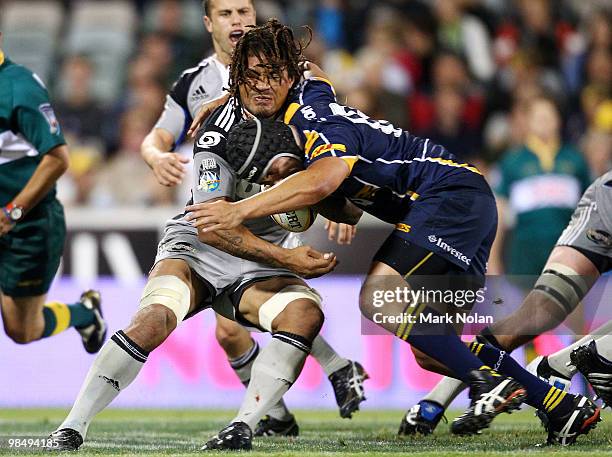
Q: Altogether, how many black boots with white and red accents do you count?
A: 2